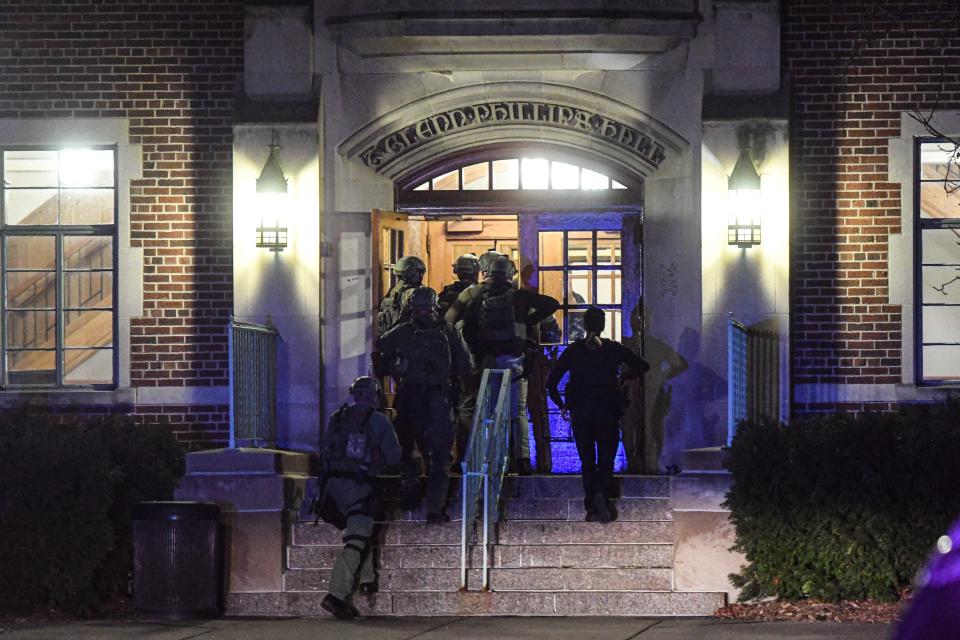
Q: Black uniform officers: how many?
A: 1